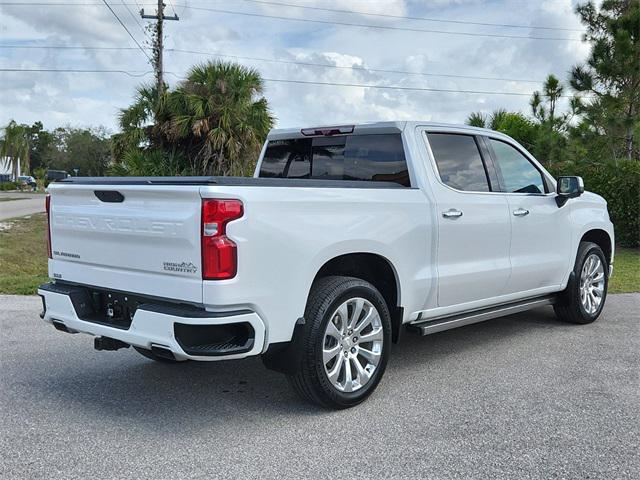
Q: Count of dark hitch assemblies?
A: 1